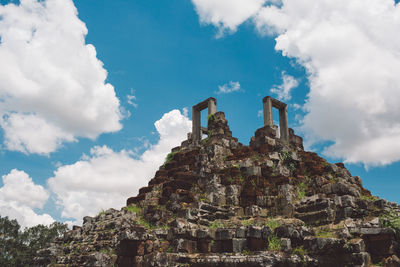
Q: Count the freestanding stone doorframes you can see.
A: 2